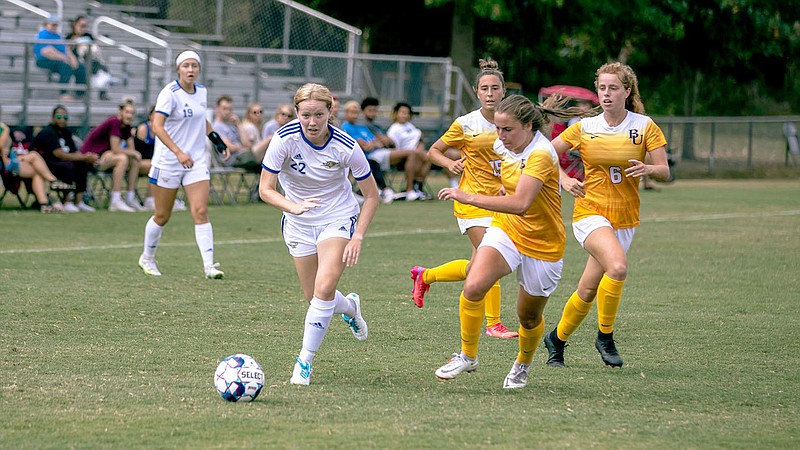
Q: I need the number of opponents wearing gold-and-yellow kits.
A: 3